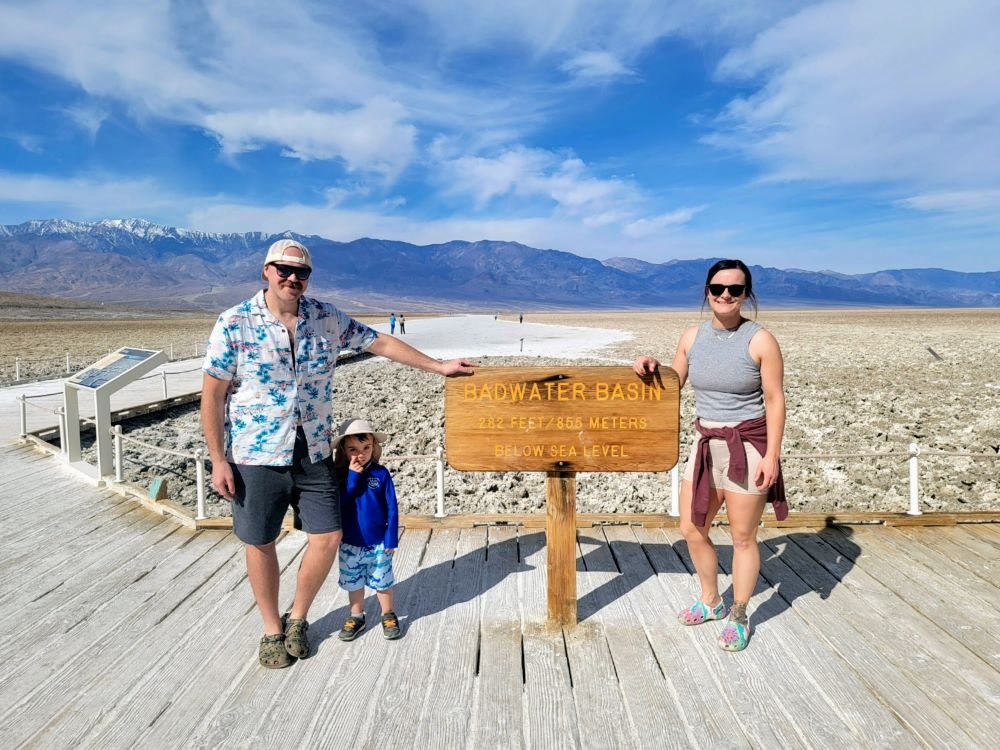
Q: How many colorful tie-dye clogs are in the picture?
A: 2